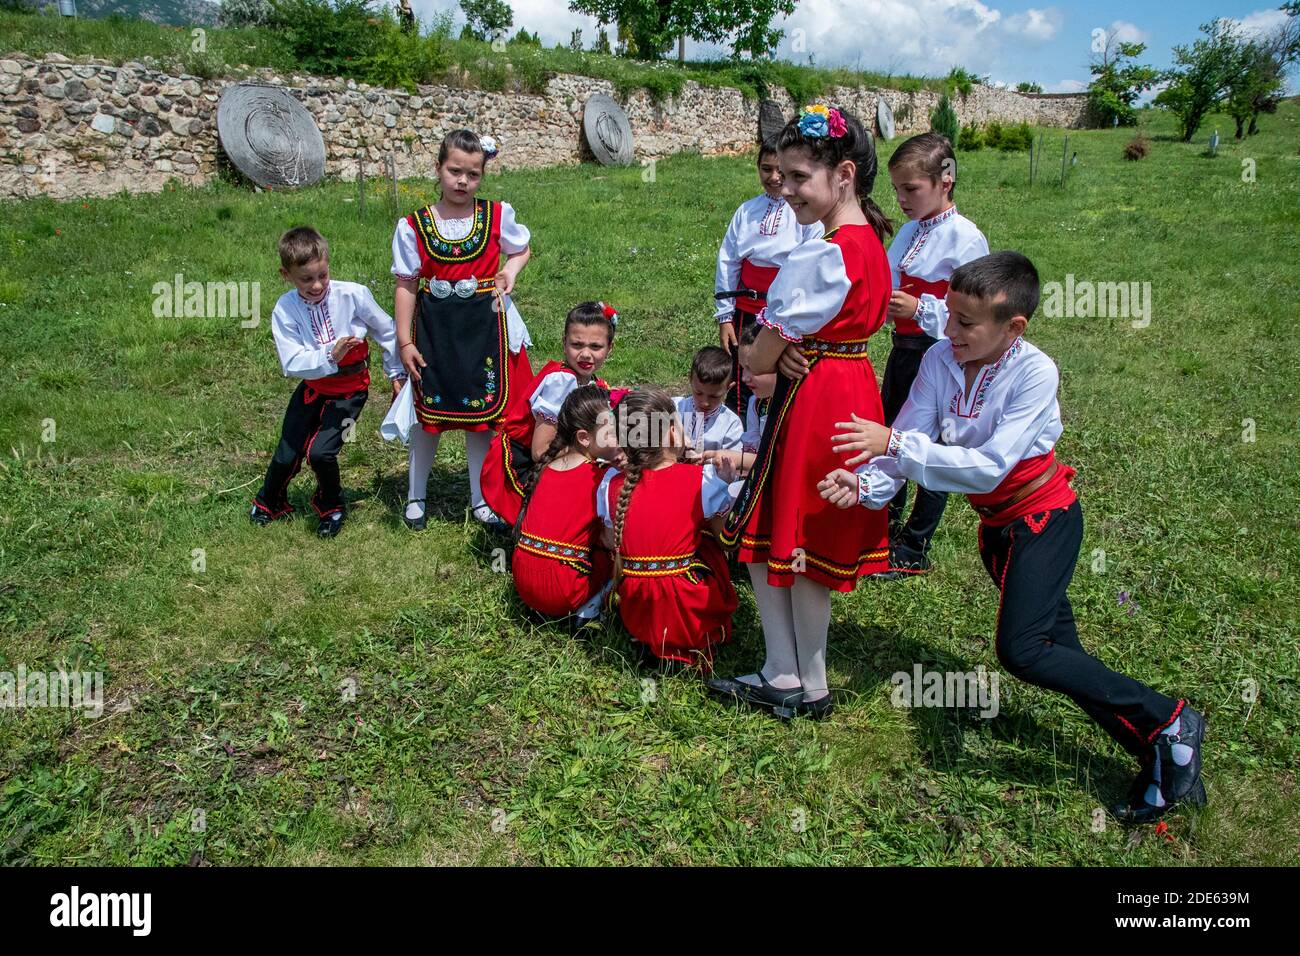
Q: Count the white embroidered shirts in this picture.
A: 5